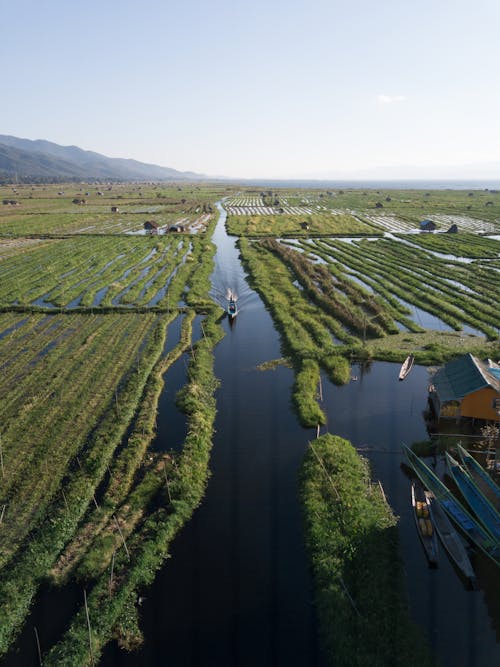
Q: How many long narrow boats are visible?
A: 7